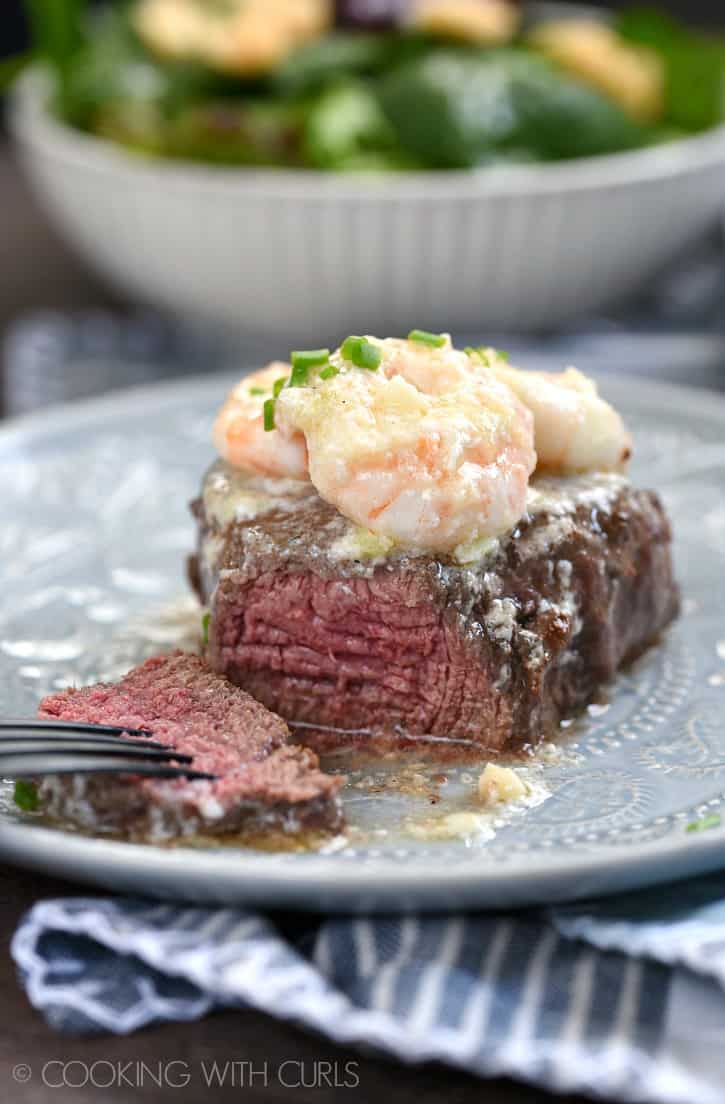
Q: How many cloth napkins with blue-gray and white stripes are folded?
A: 1